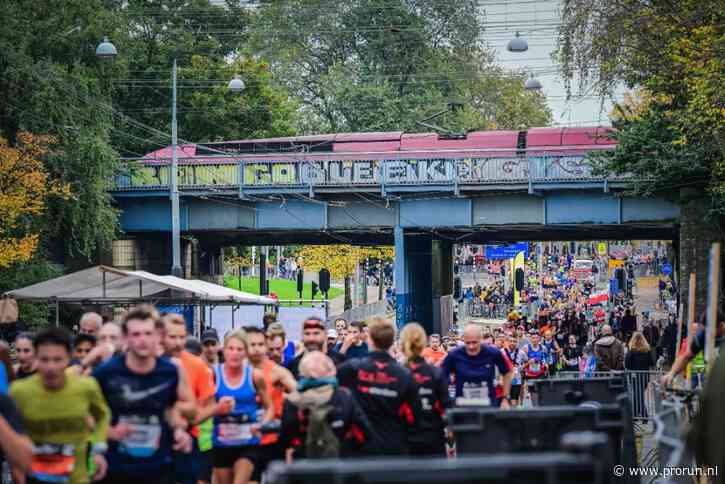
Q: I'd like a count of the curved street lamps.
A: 4